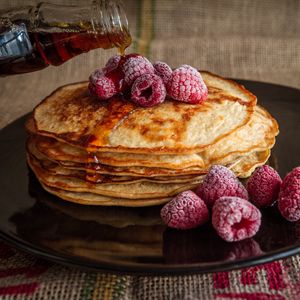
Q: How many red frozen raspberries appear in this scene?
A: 11